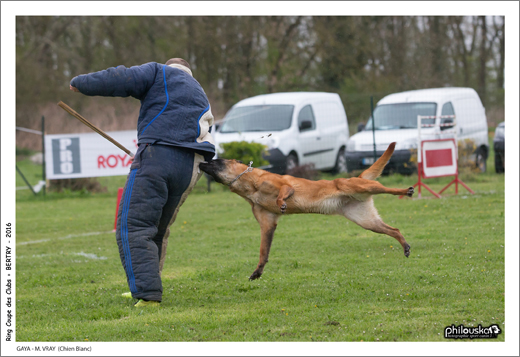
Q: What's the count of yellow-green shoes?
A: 2